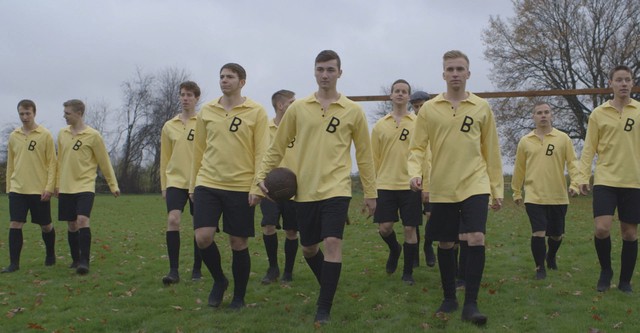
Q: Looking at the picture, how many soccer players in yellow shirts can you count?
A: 11